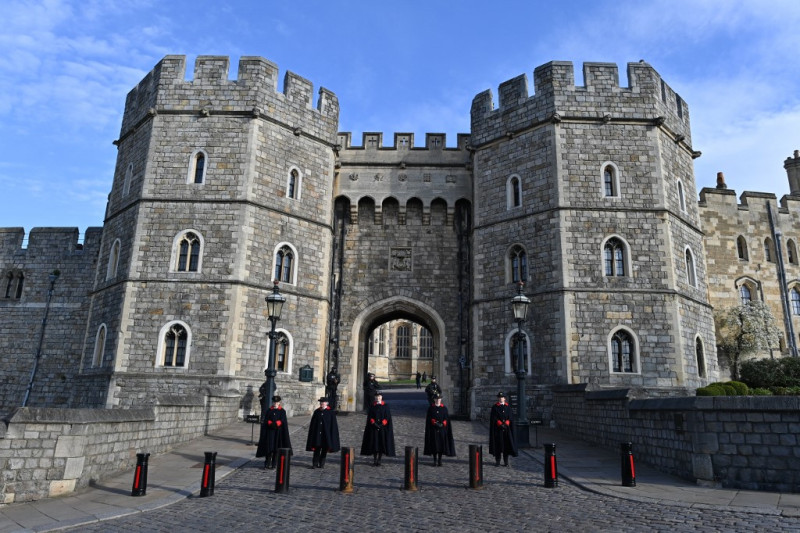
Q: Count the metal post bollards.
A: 8